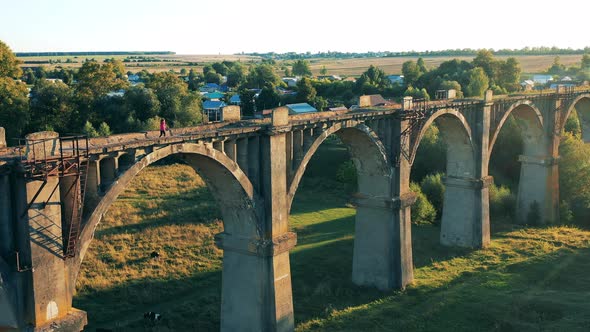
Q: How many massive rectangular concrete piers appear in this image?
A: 5